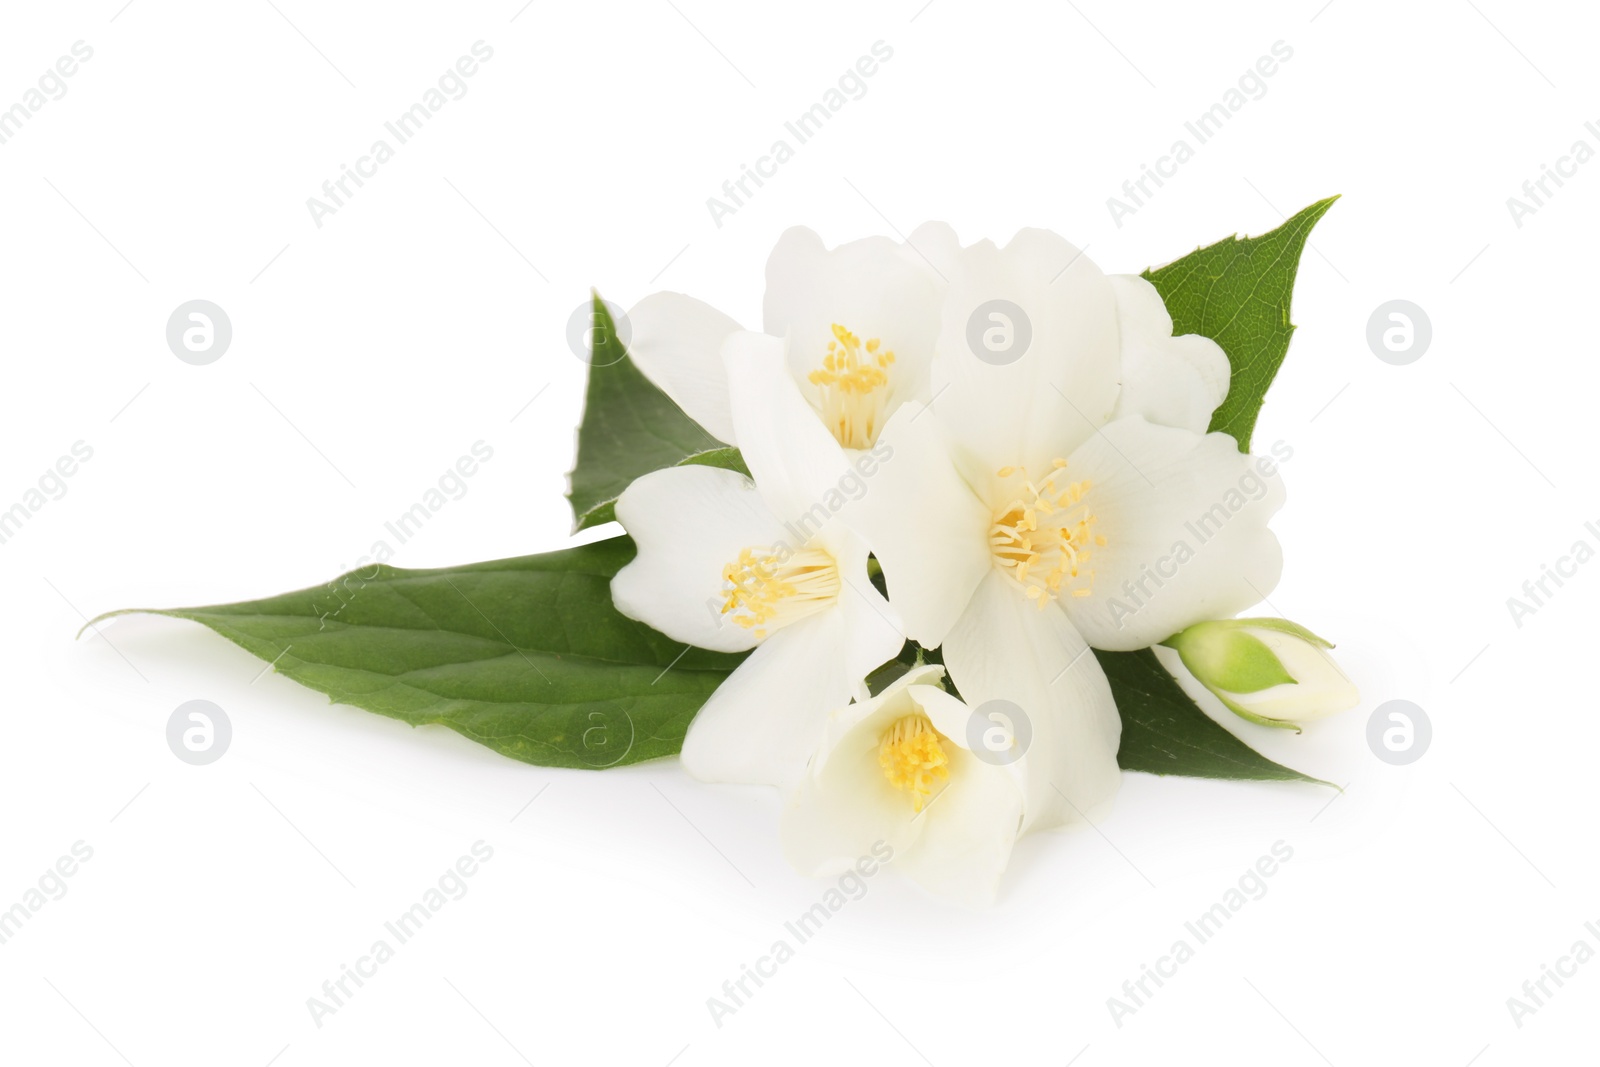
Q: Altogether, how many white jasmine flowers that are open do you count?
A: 4